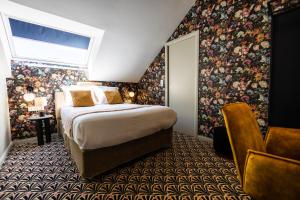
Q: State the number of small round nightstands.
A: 1